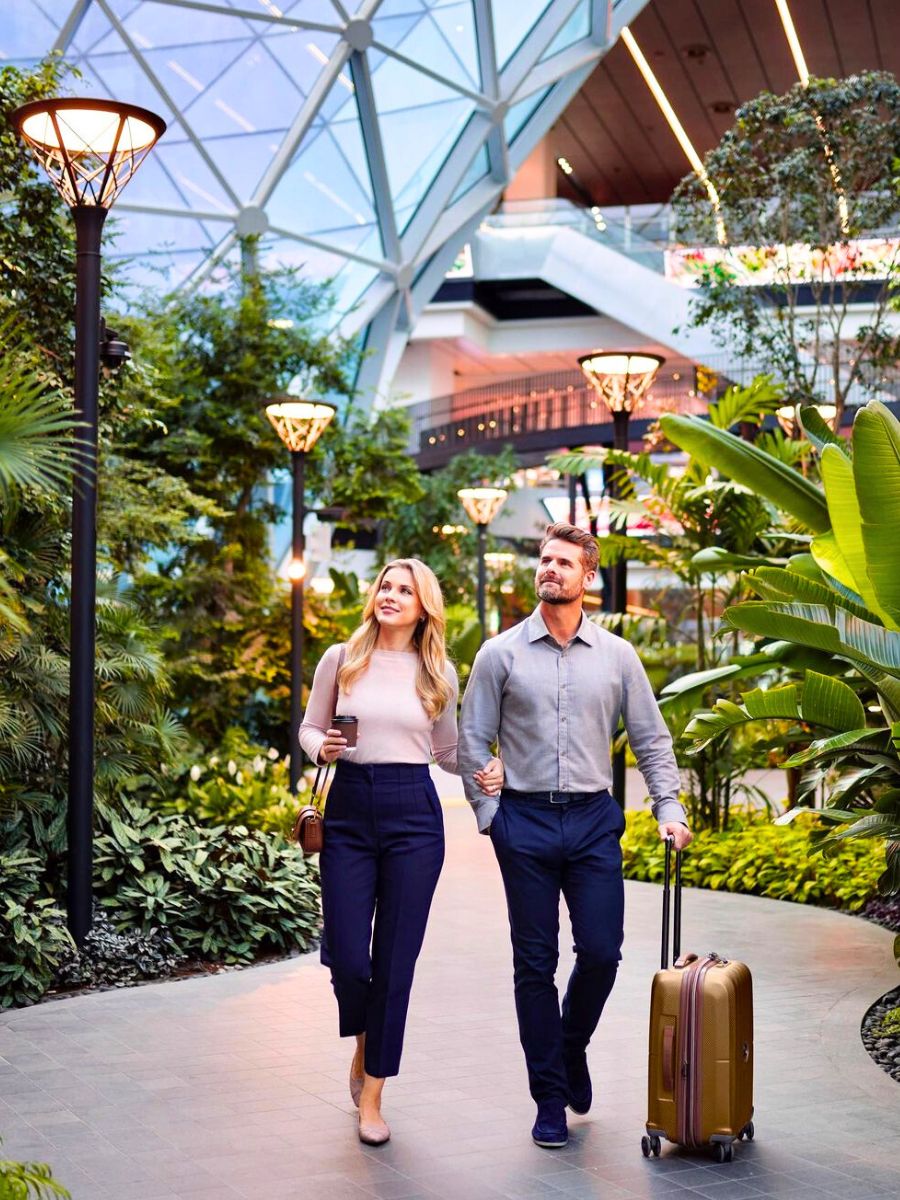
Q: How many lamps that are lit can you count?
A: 5